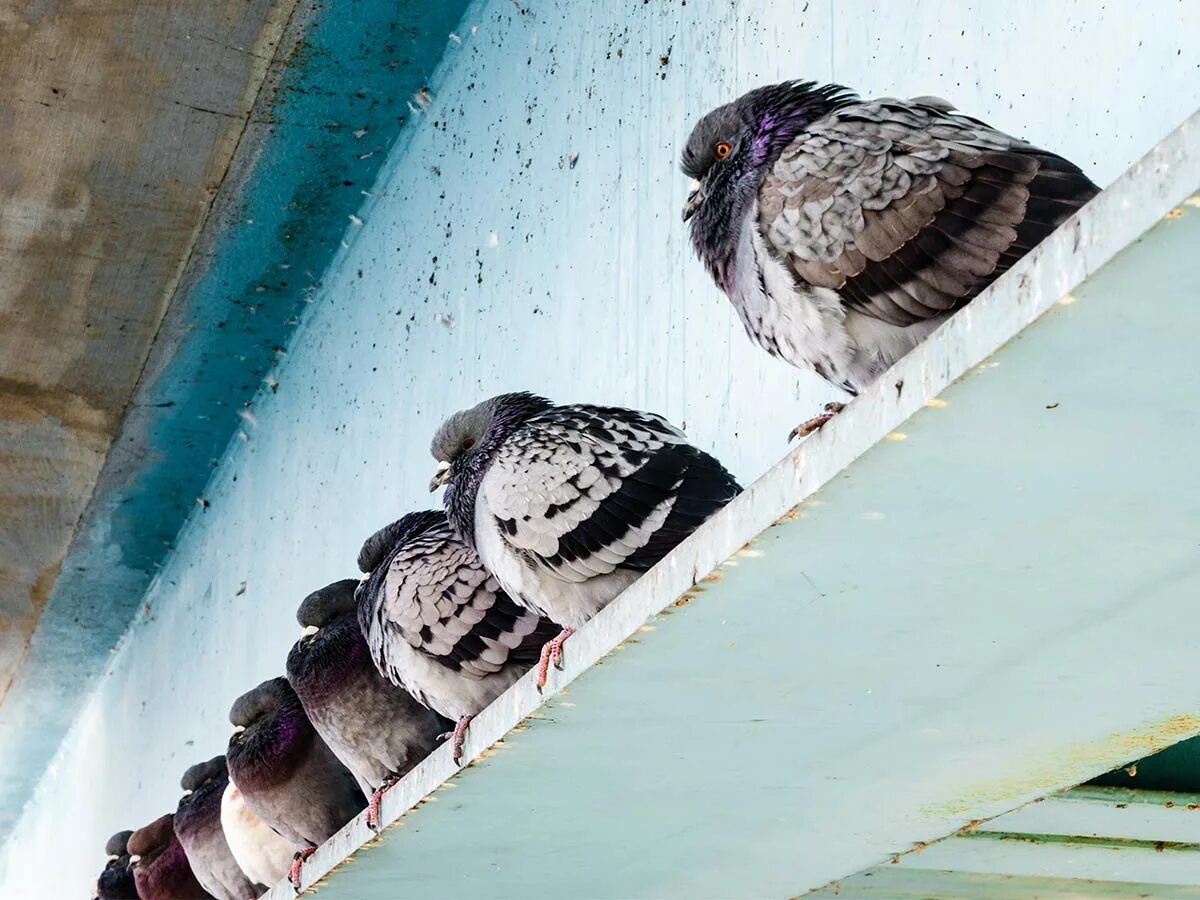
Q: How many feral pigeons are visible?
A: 9